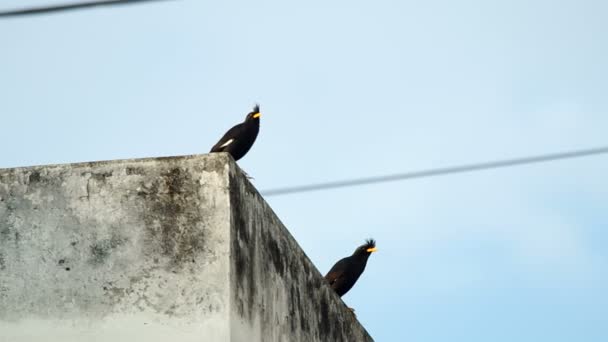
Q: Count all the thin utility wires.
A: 2